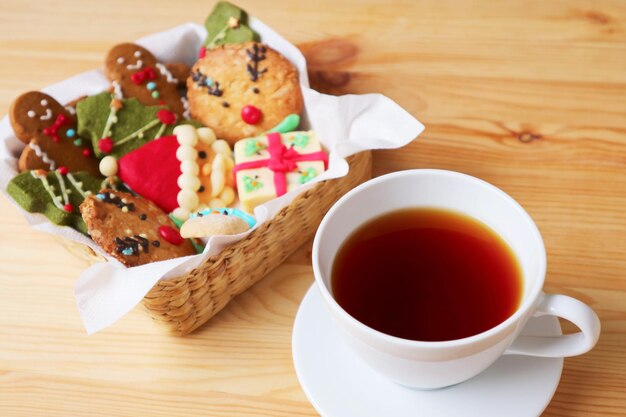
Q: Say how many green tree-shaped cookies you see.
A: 3